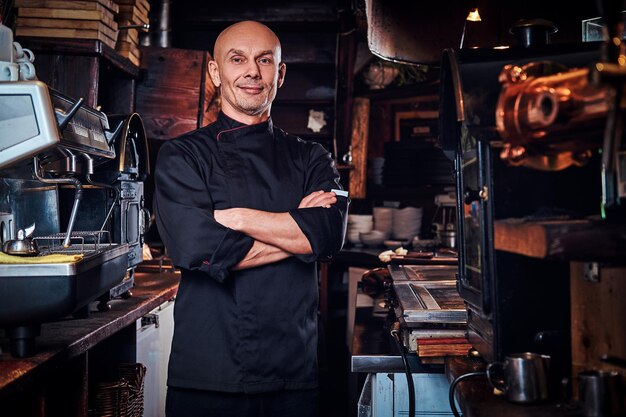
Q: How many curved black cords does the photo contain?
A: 2